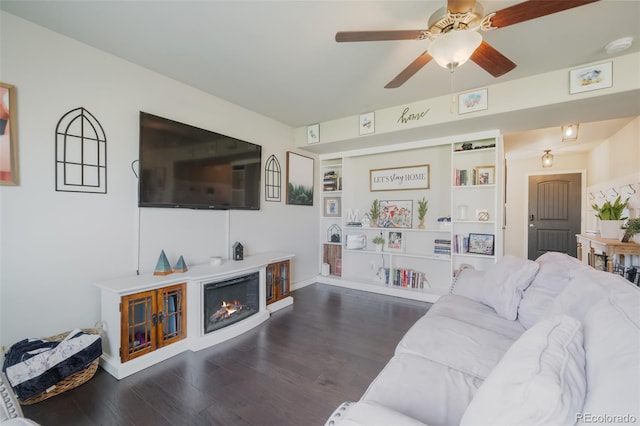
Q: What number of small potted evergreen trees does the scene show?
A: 2